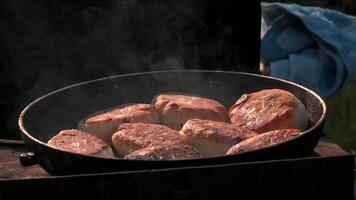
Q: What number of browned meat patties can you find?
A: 8